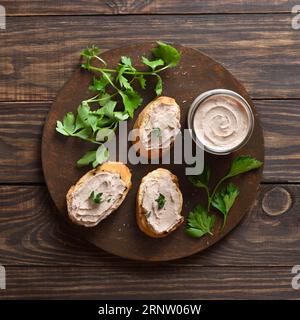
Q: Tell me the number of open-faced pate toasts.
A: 3